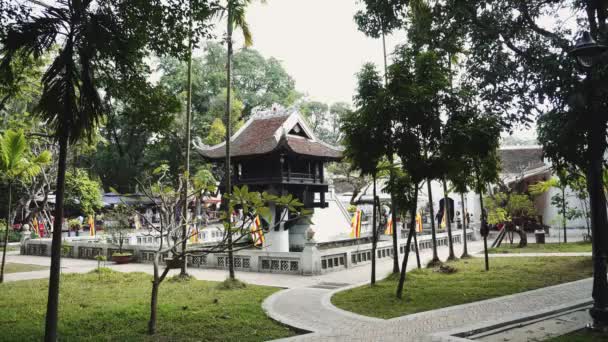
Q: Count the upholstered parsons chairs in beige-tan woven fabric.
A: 0